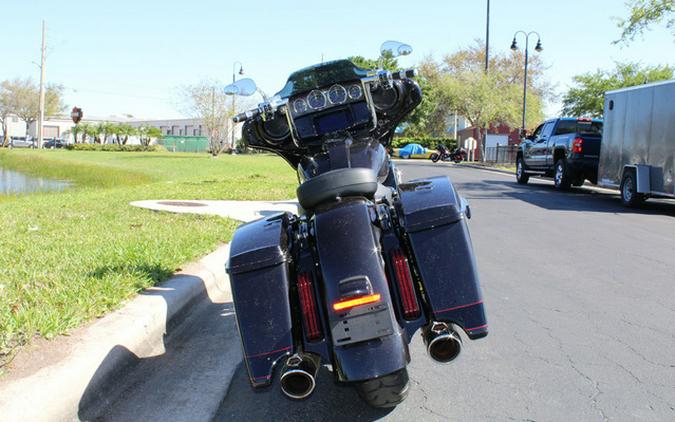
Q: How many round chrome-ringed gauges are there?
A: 4